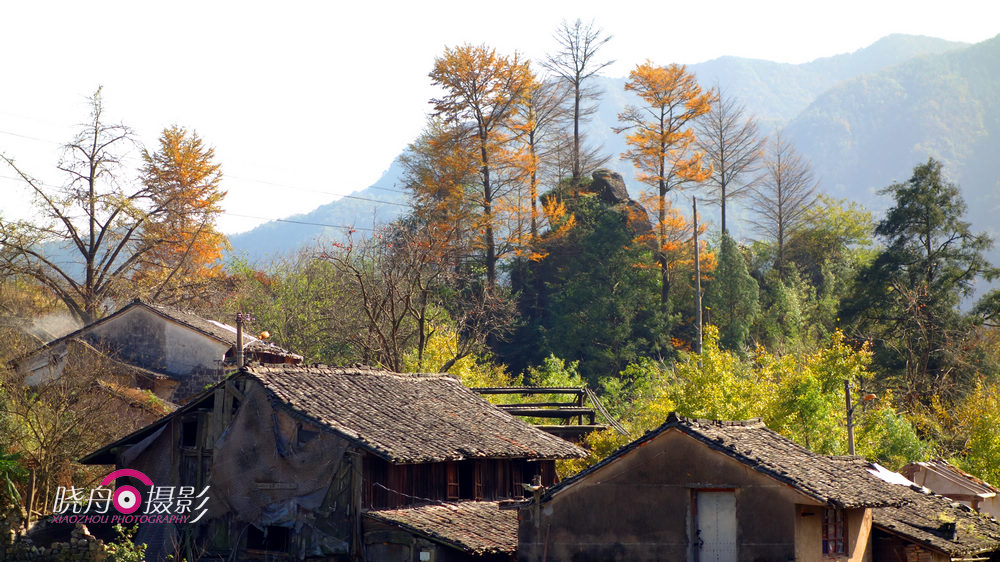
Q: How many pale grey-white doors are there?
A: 1